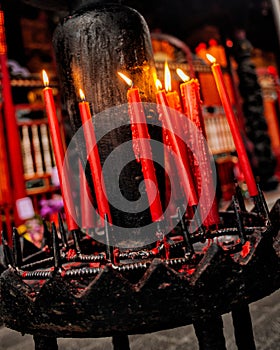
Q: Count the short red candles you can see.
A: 1